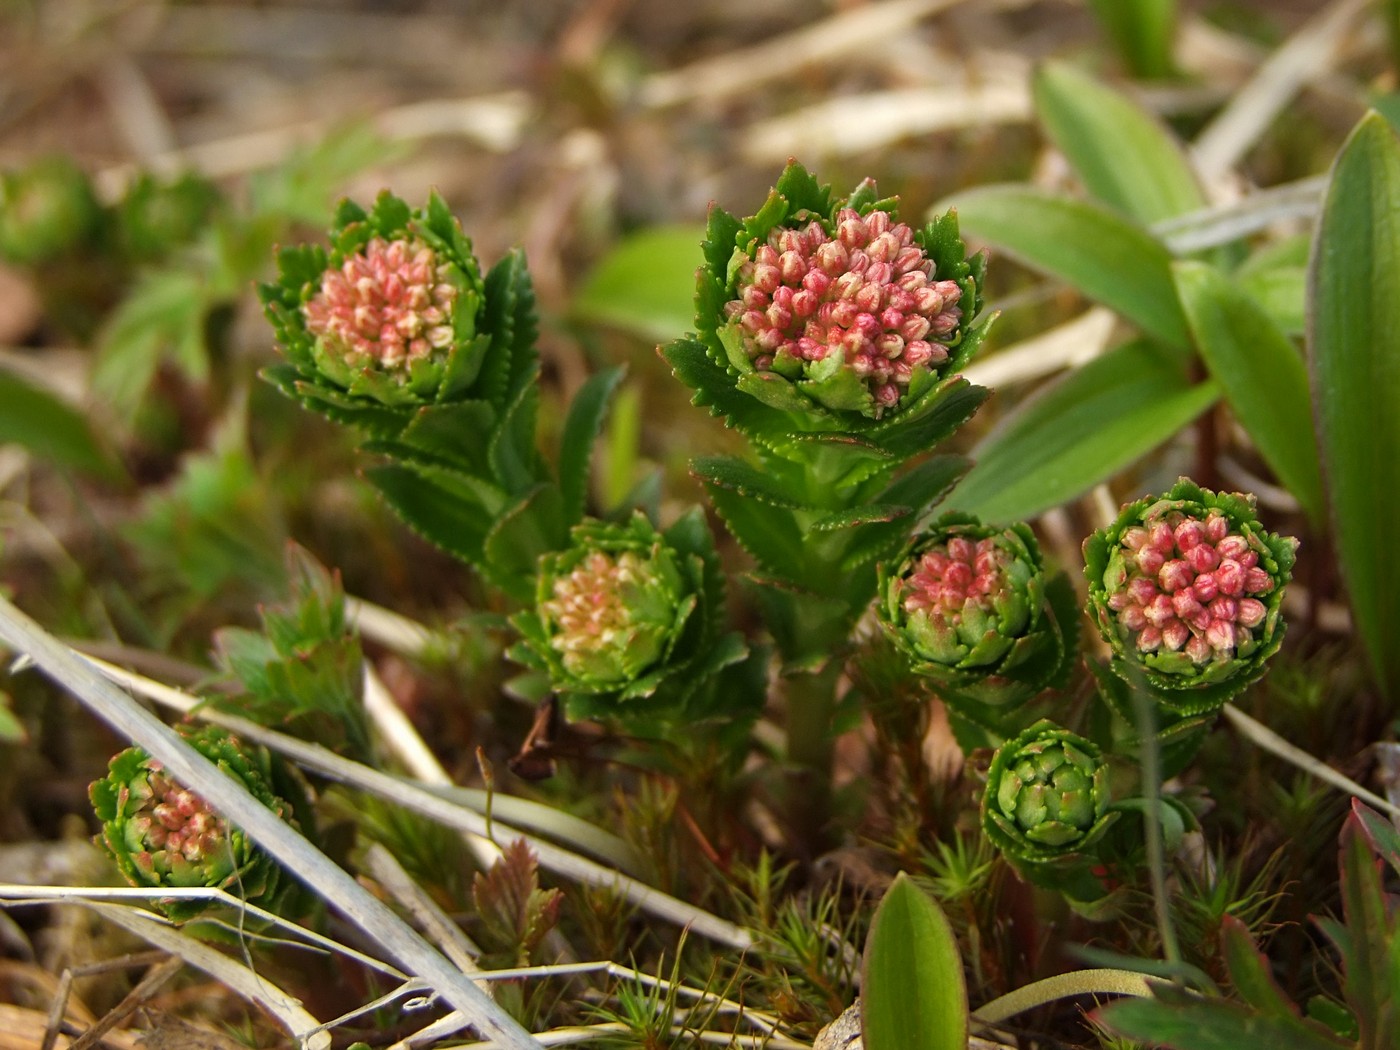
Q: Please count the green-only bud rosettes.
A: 1